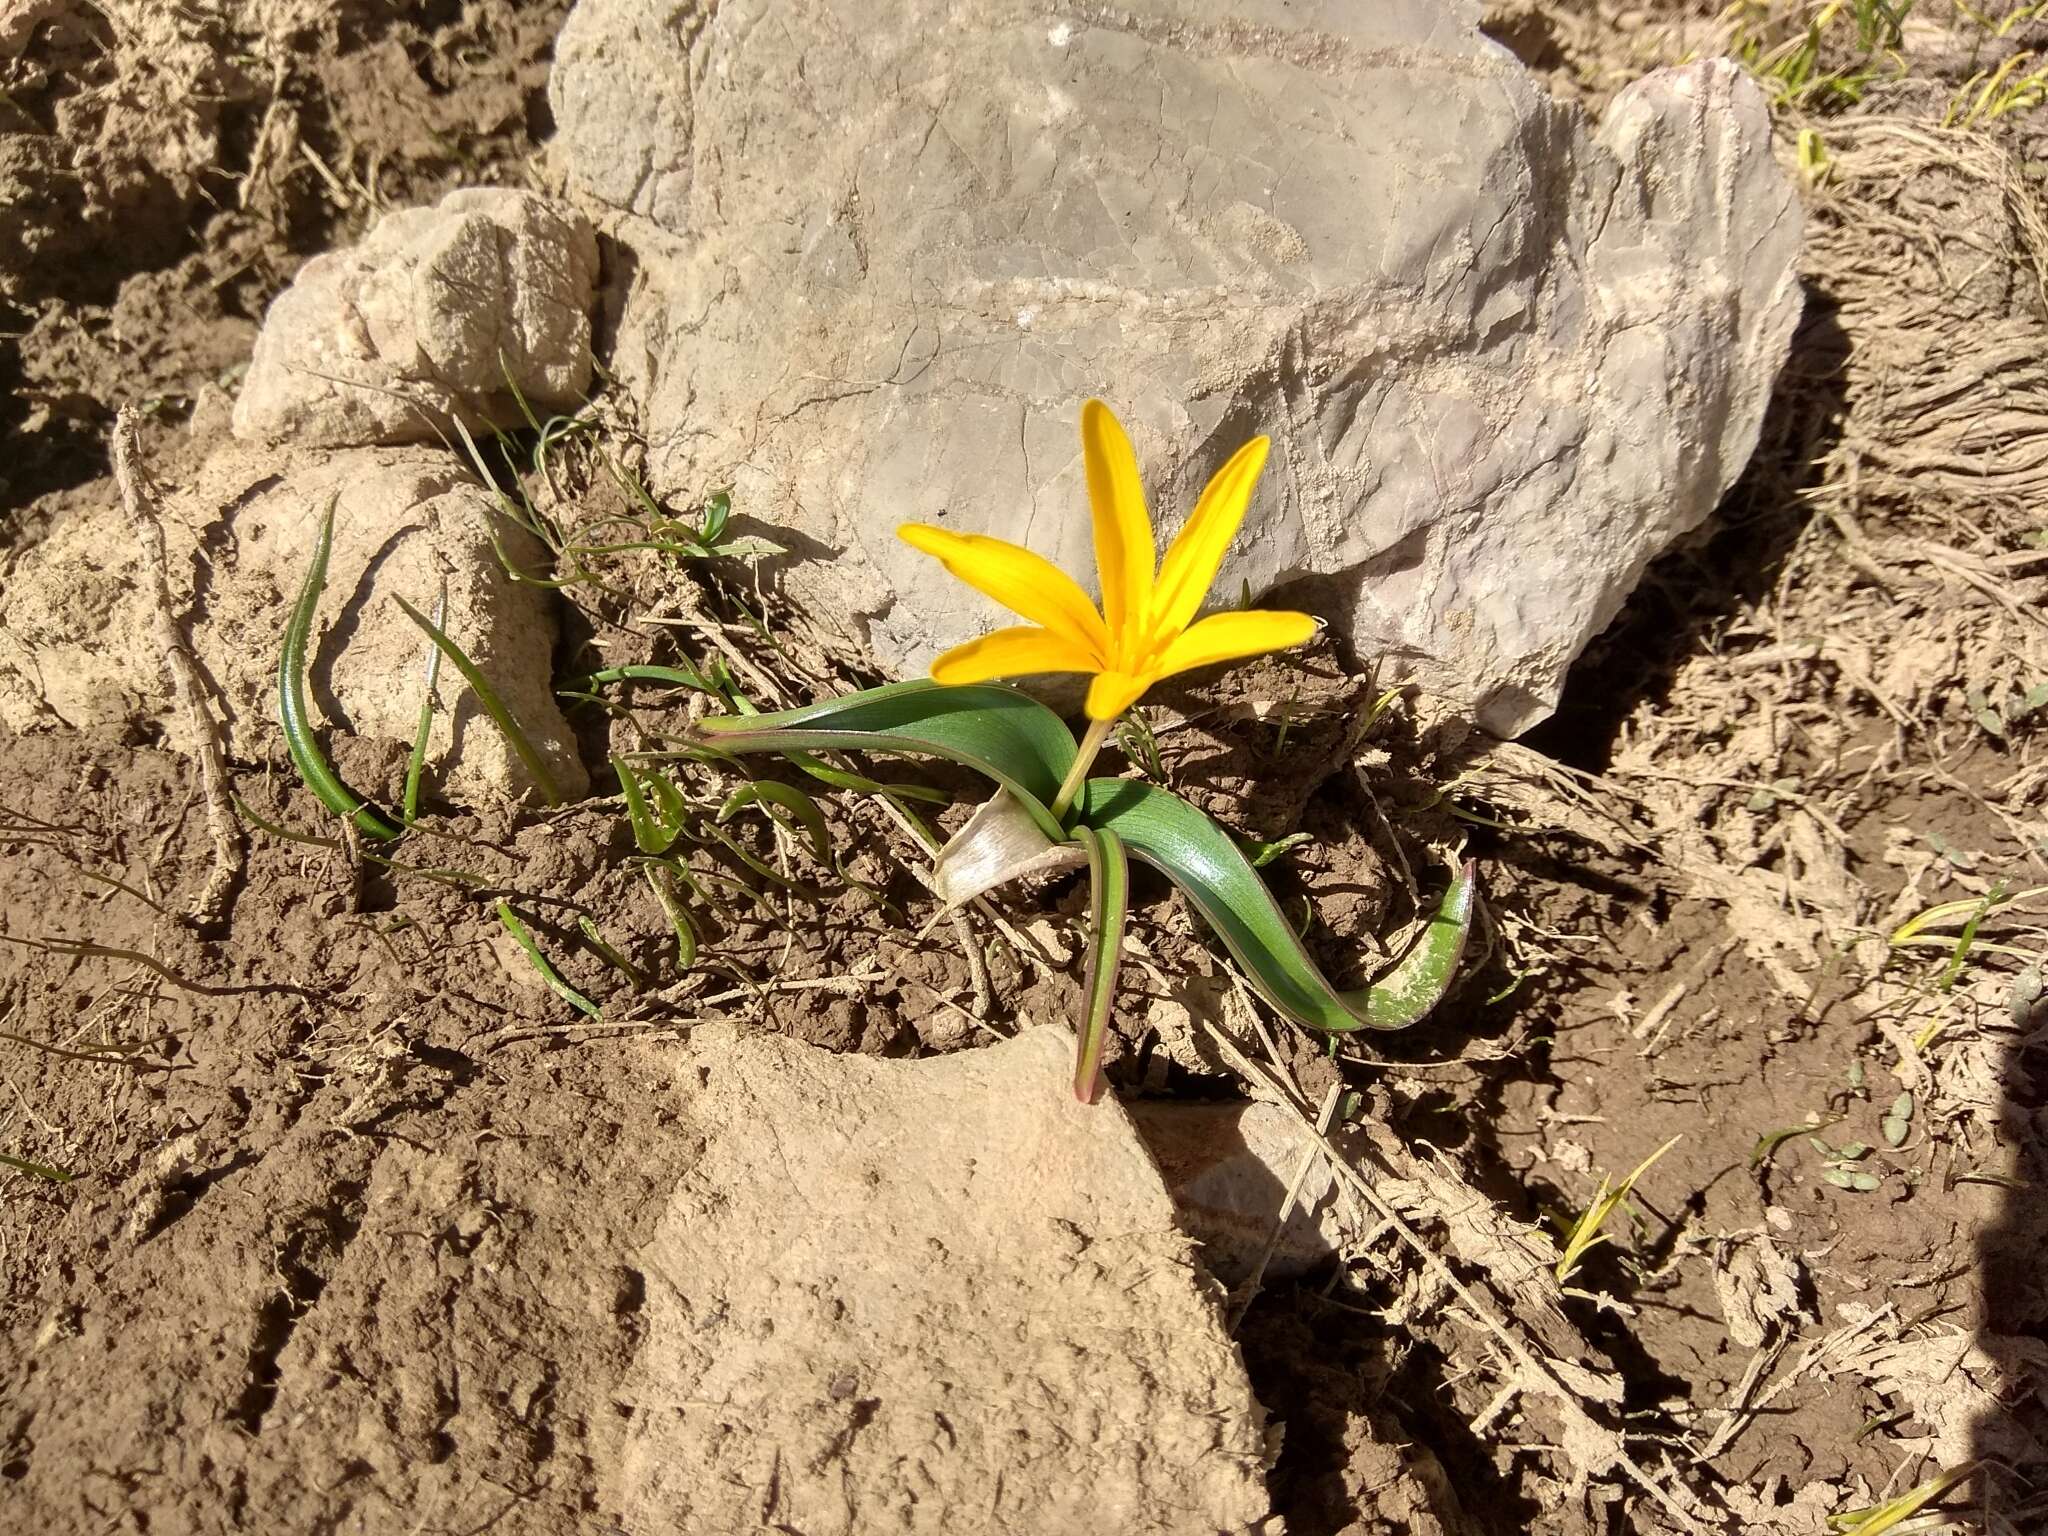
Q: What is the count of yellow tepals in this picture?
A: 6